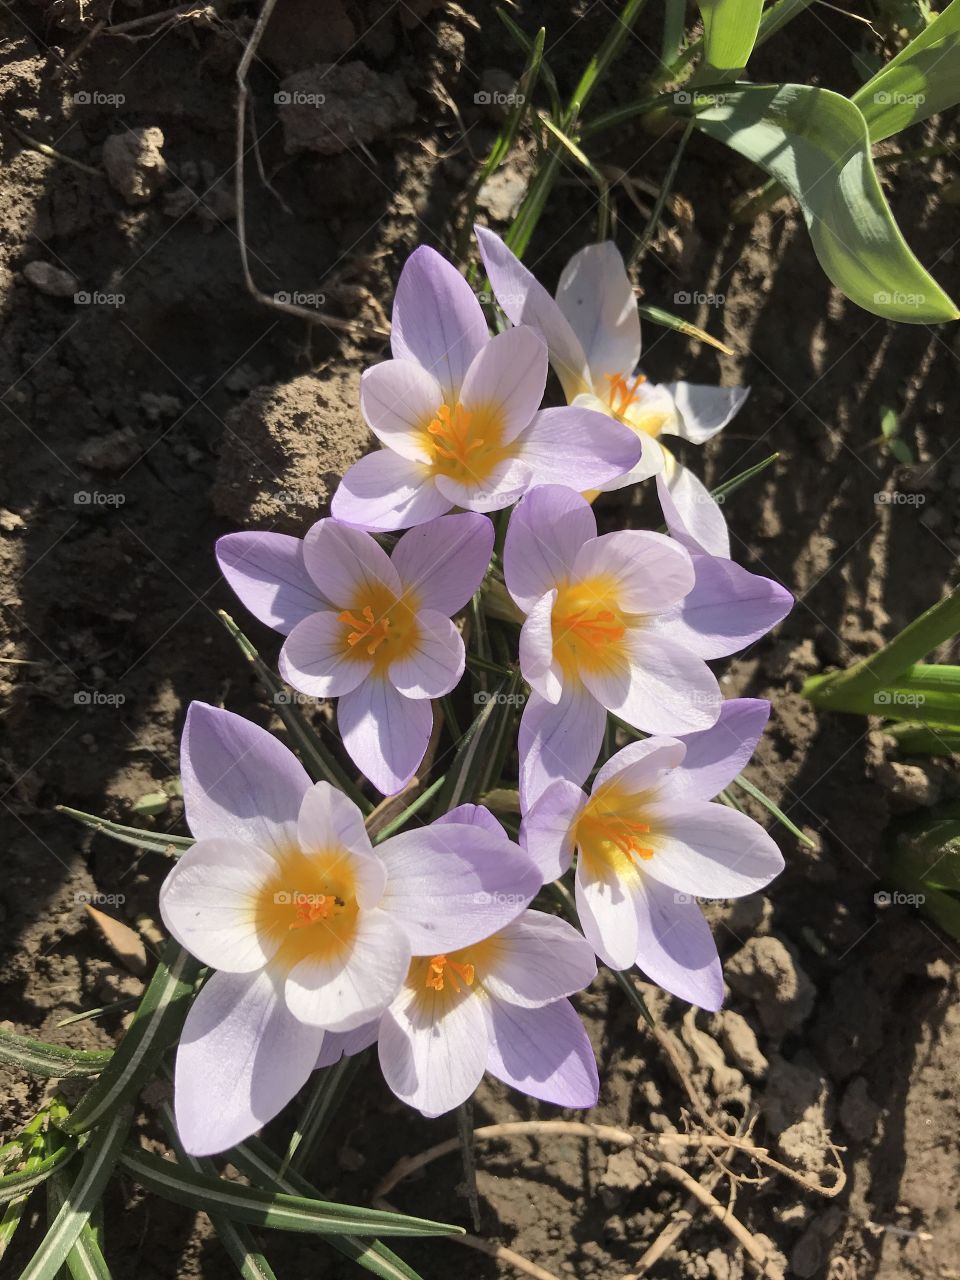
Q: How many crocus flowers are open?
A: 7